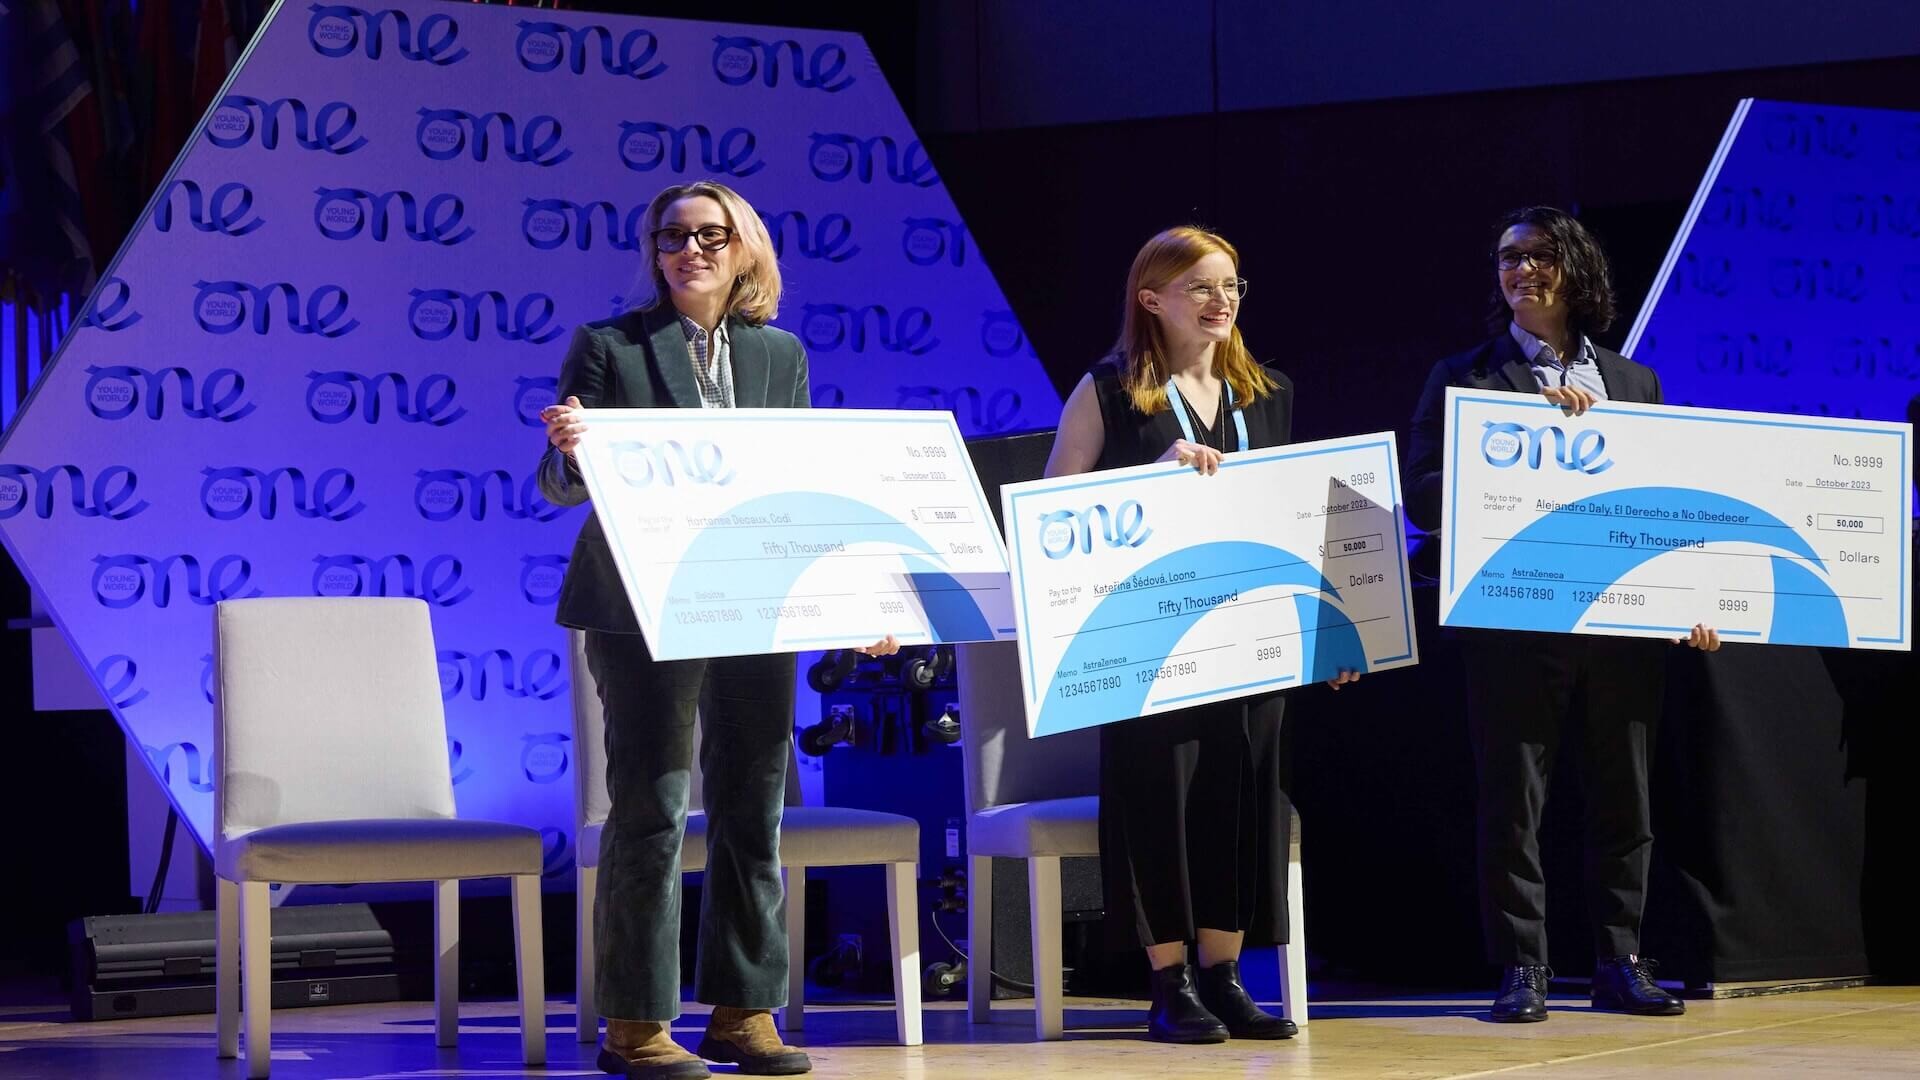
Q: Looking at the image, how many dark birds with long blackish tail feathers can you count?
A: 0